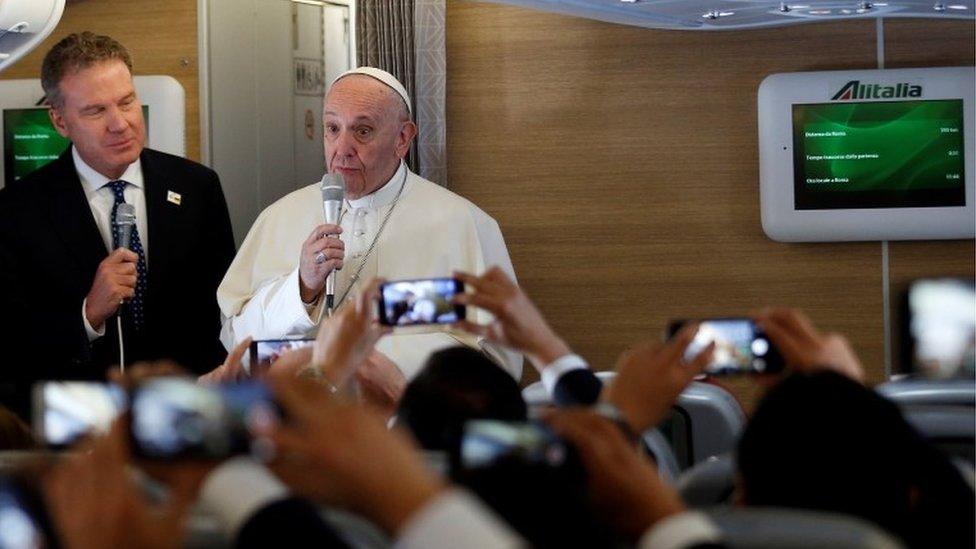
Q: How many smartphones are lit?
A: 8